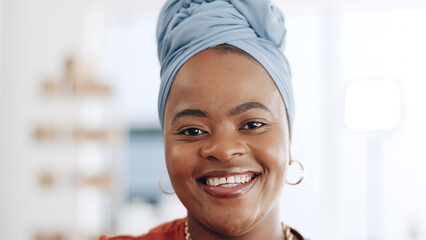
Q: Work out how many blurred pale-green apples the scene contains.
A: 0